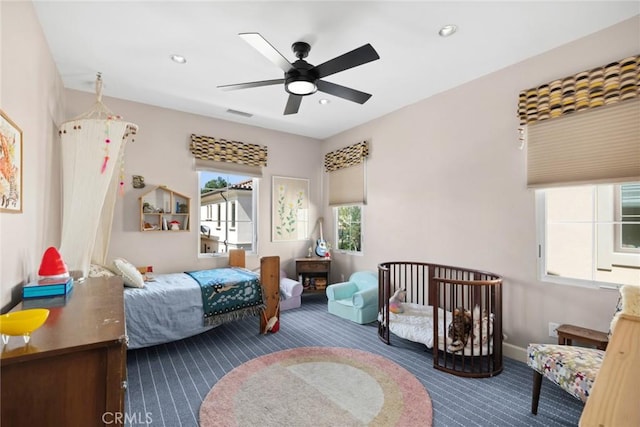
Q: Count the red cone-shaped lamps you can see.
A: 1